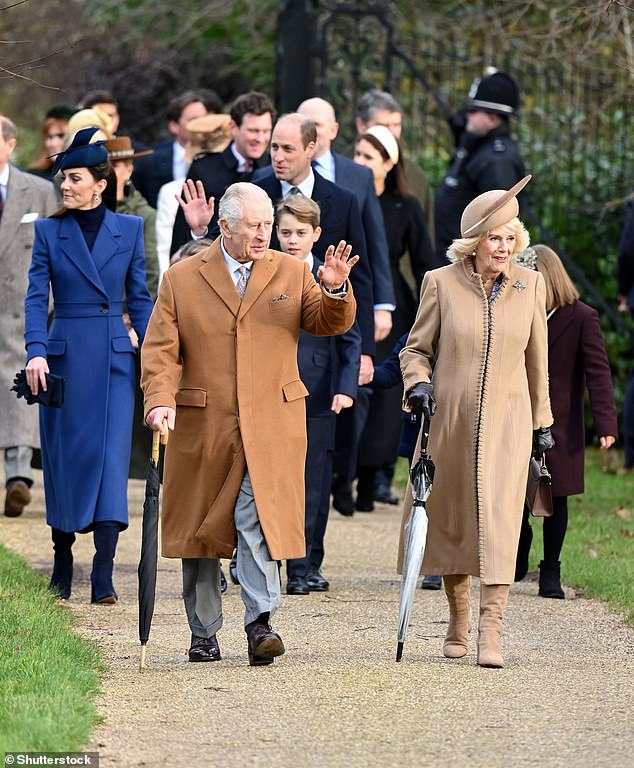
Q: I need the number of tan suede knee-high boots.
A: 2